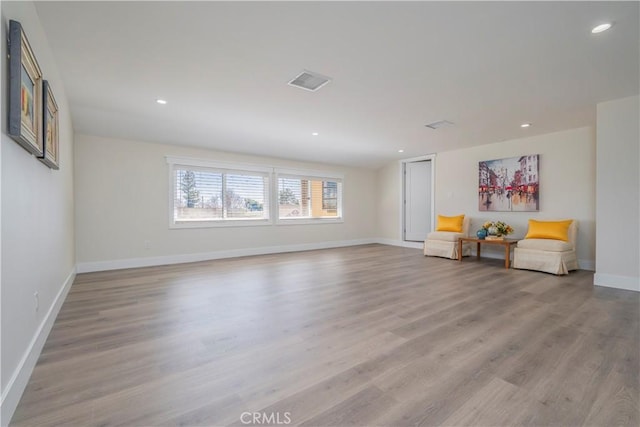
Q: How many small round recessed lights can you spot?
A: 5